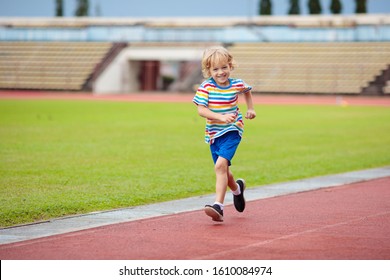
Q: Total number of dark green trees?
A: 7